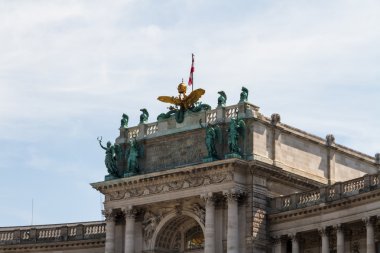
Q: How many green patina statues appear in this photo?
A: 8